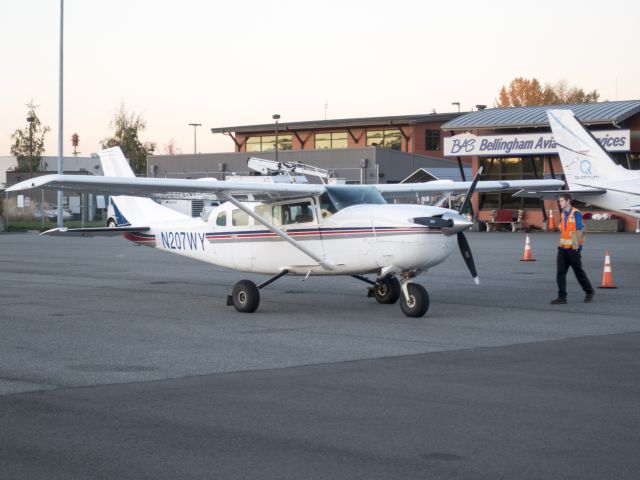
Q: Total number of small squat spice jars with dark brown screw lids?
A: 0